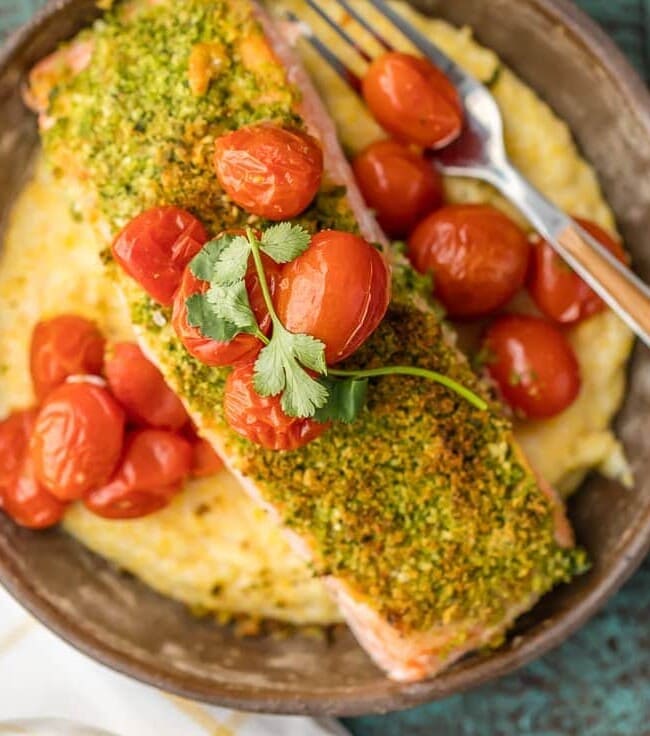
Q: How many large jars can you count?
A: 0